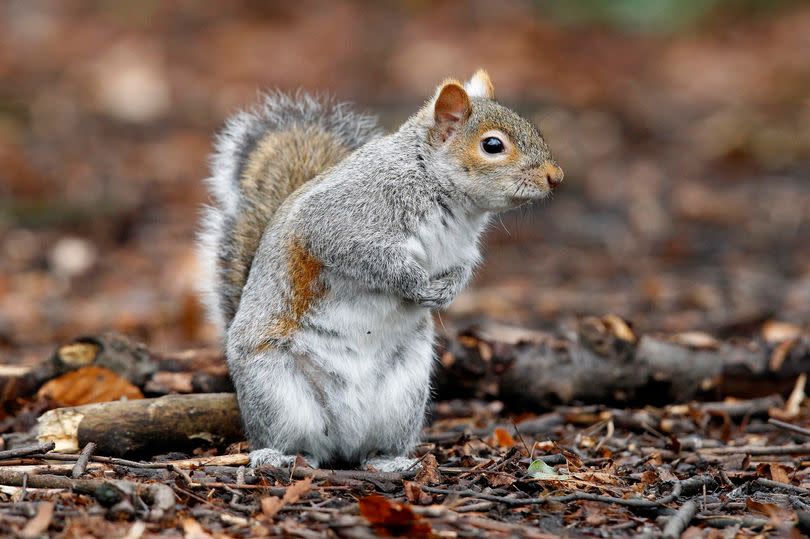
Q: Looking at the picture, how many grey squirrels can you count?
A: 1